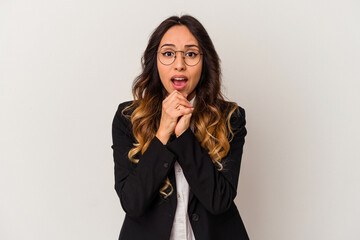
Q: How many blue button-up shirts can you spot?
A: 0